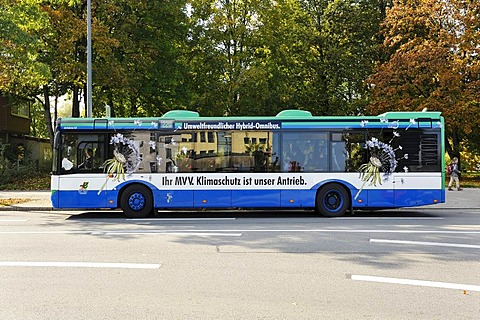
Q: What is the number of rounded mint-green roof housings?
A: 2